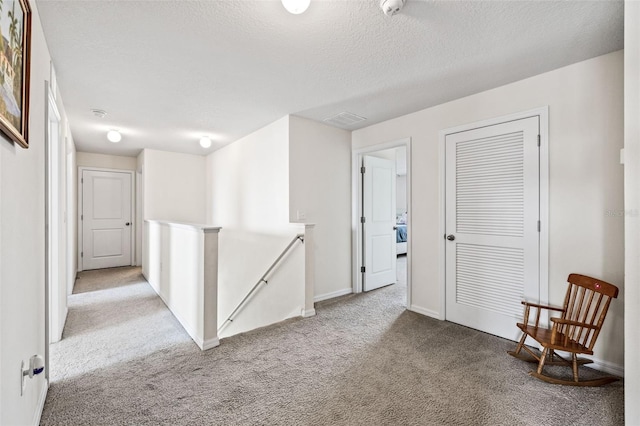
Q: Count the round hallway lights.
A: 3